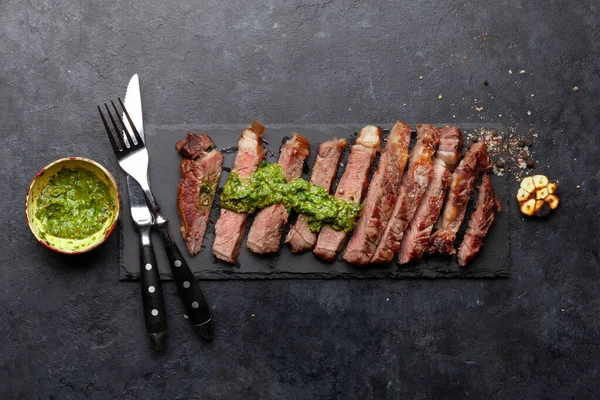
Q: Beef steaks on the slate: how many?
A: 10